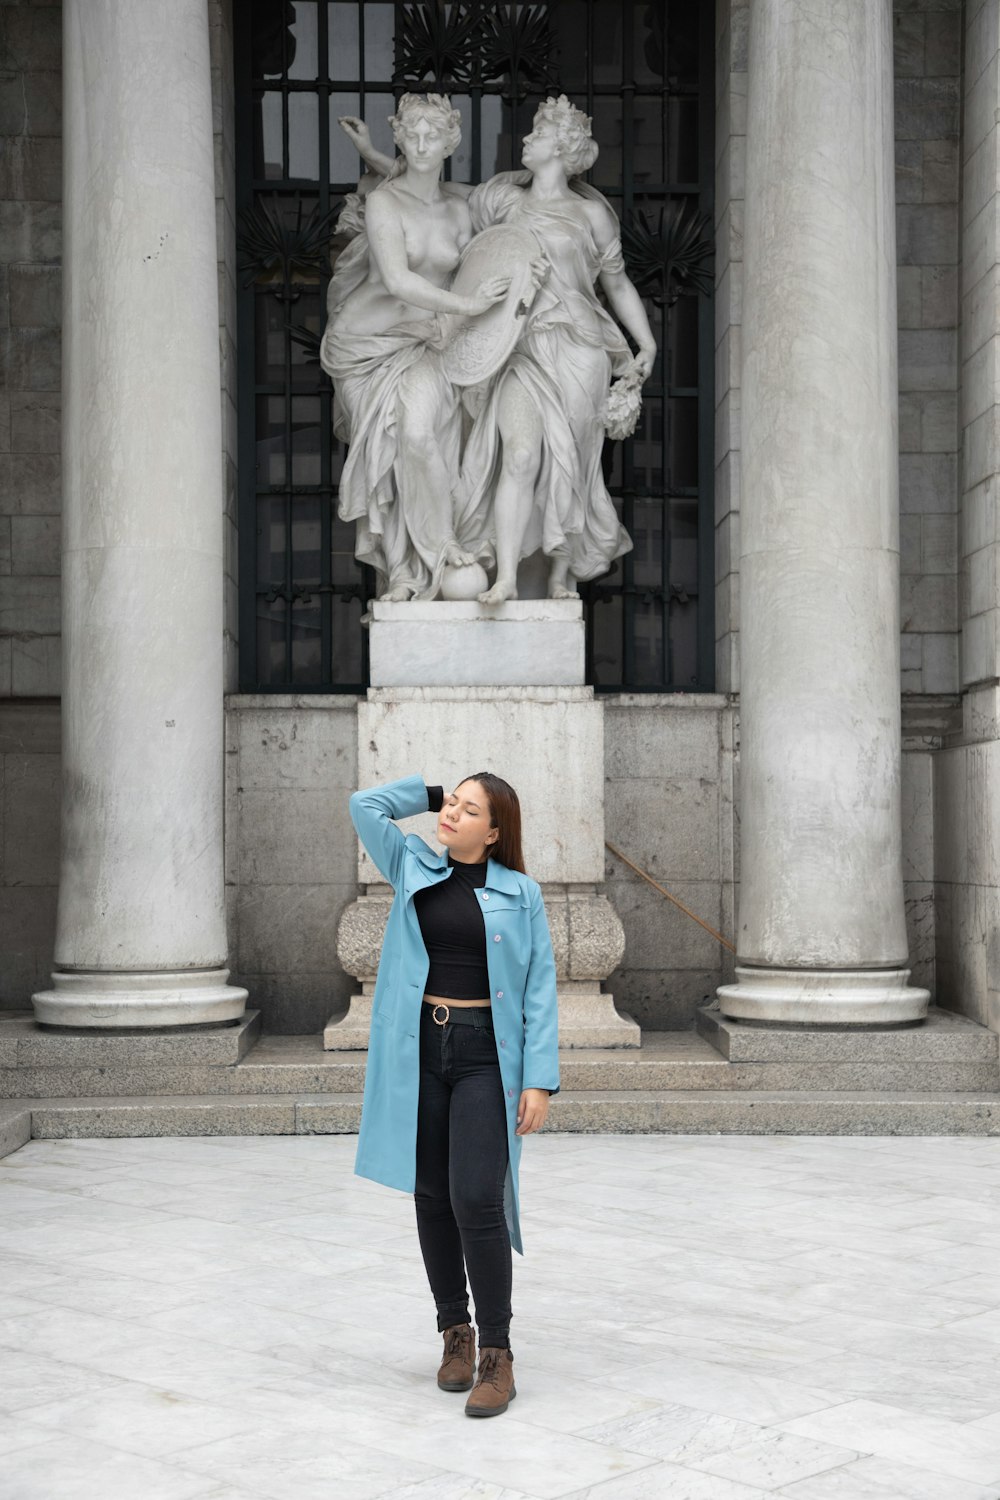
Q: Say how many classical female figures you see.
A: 2